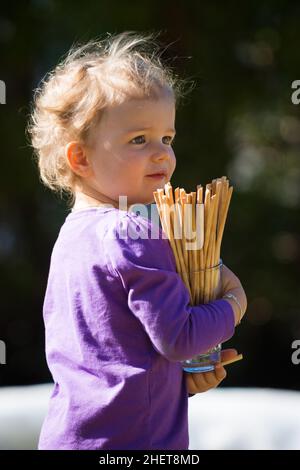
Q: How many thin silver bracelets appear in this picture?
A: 1